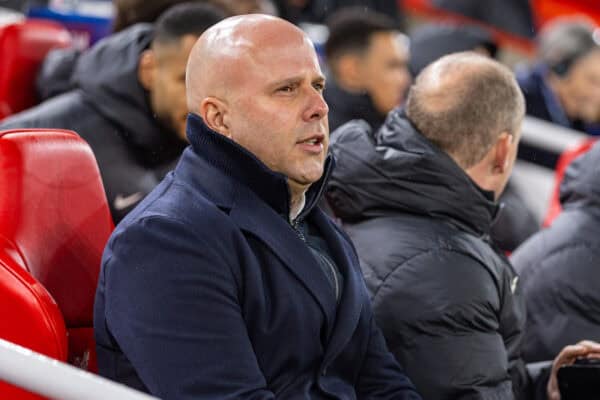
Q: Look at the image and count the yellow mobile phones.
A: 0